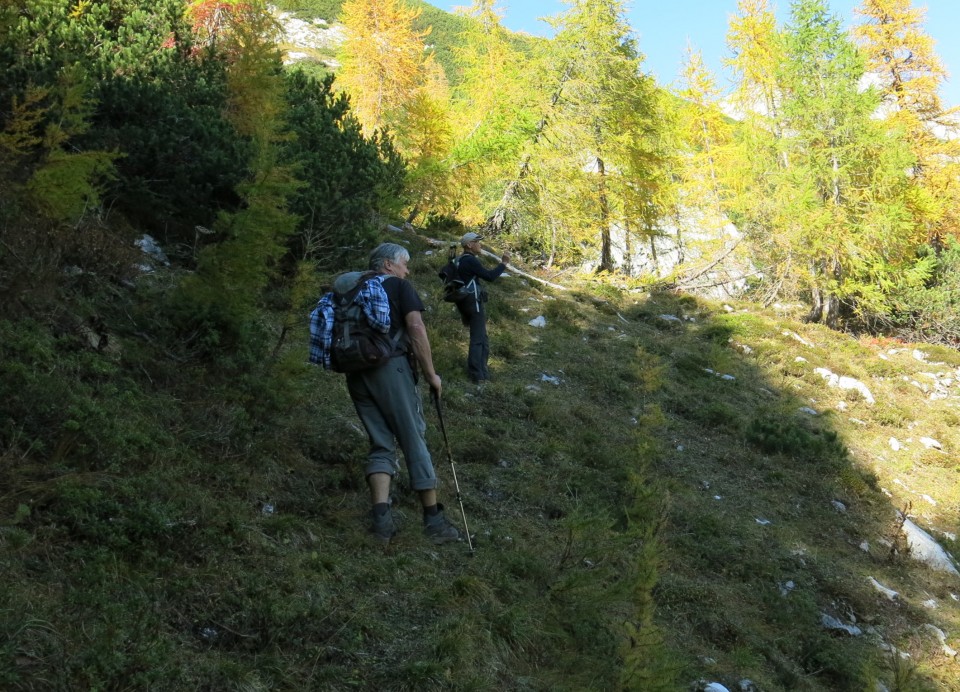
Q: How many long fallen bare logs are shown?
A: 1